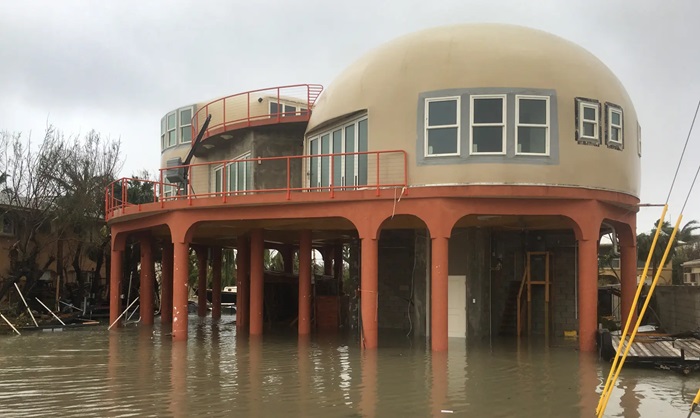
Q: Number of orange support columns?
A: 13